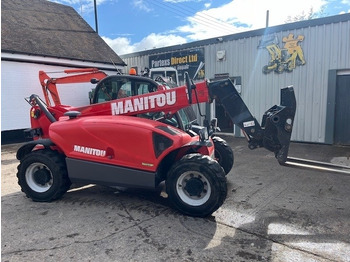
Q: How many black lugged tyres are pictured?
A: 3